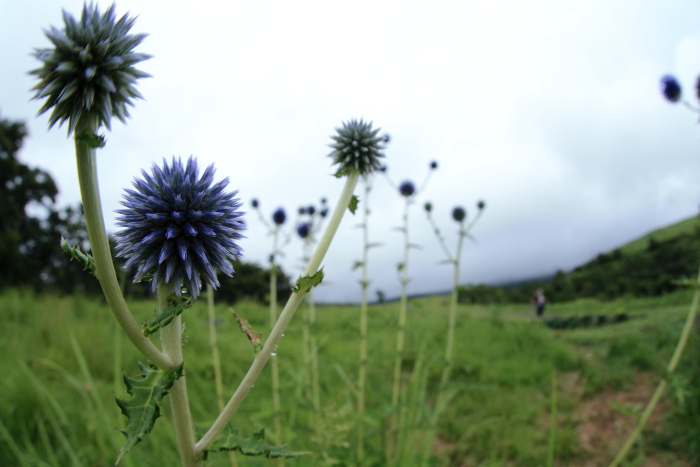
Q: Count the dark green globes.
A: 2